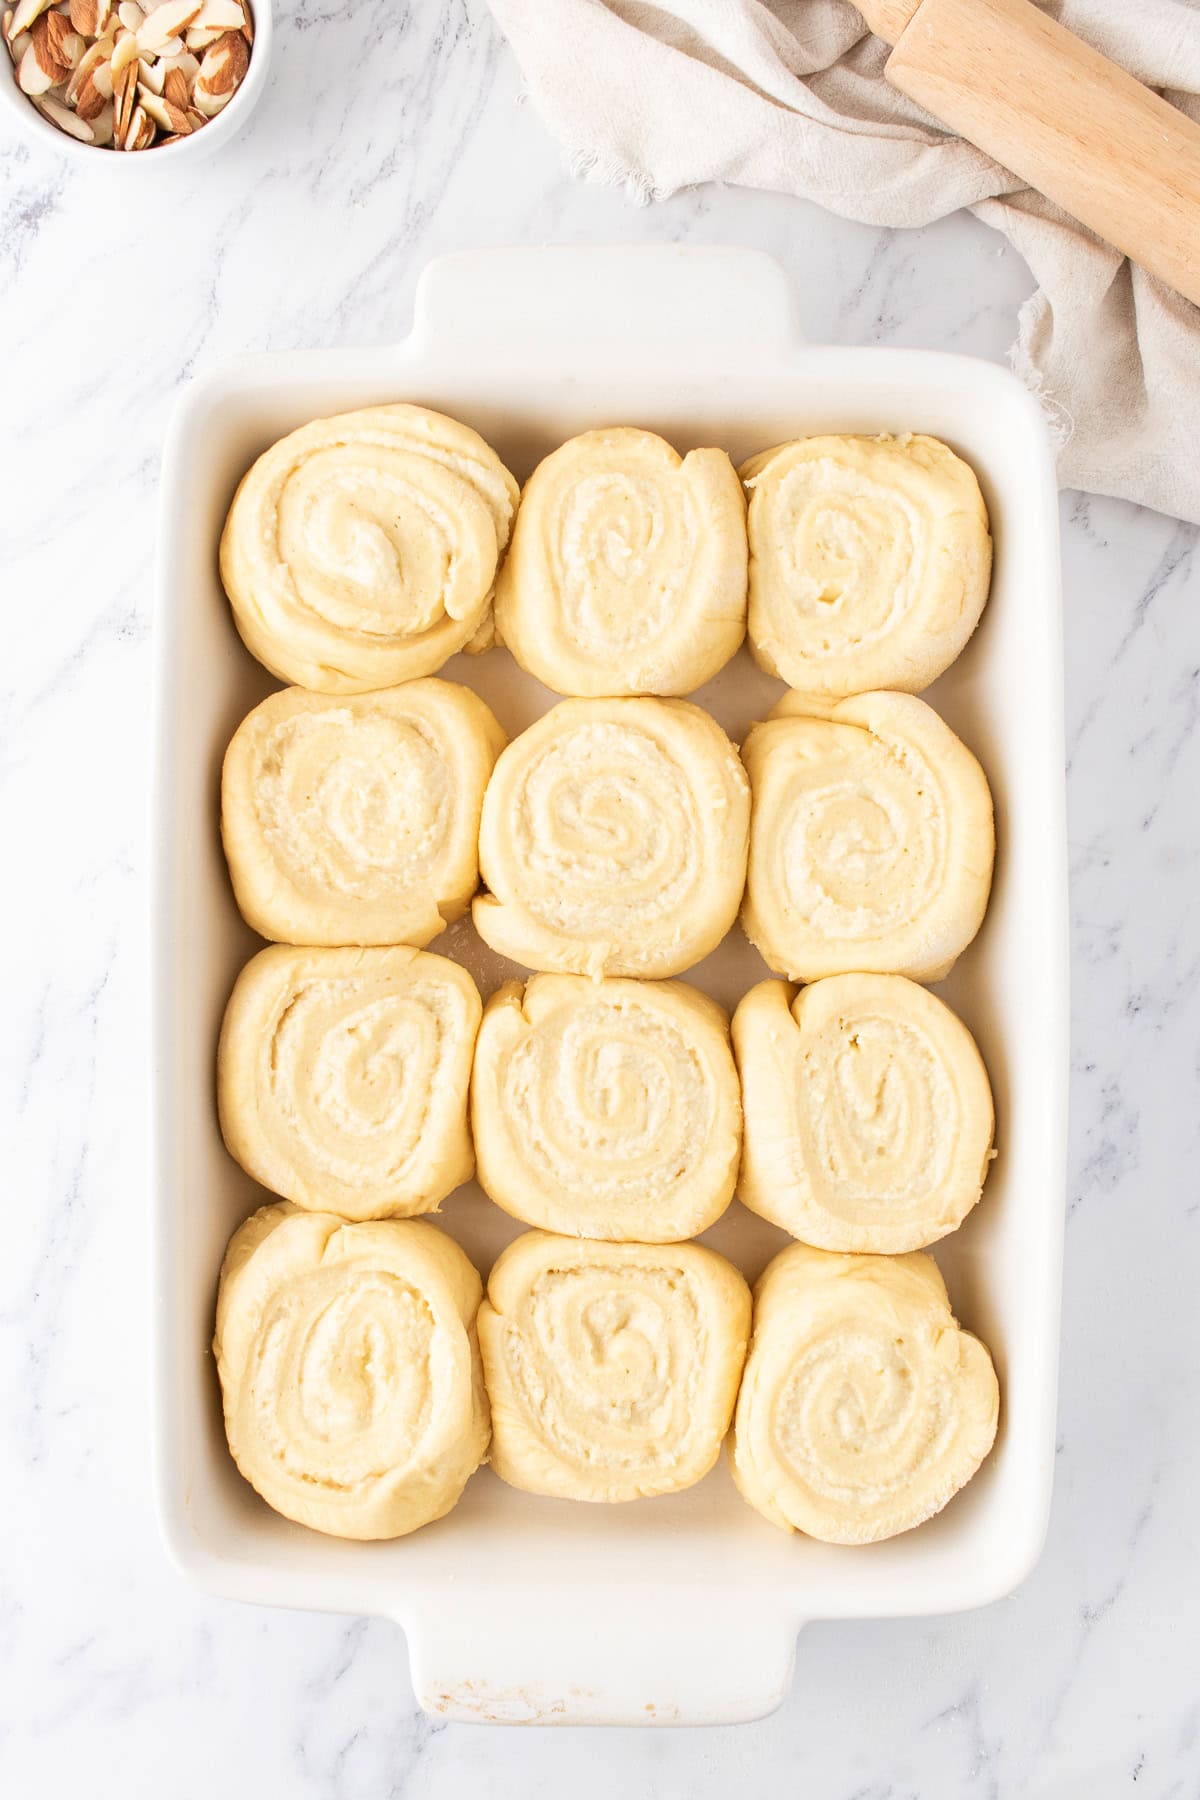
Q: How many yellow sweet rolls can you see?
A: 12